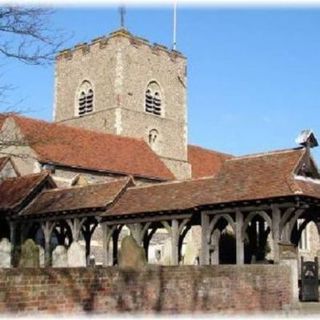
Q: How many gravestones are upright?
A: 6